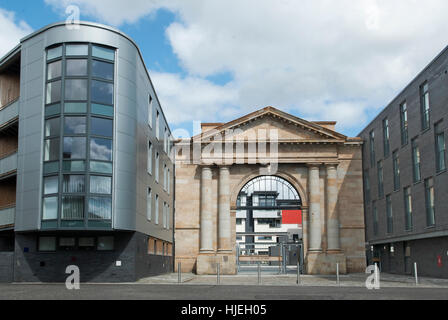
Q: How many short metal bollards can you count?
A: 7